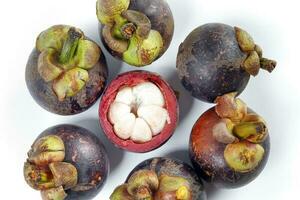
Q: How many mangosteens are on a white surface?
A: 7